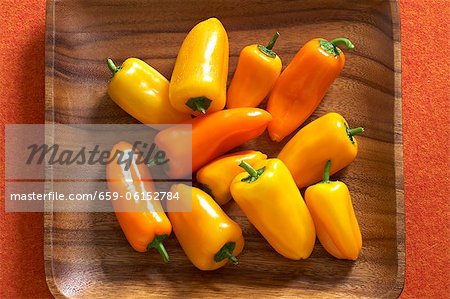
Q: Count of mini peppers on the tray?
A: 11